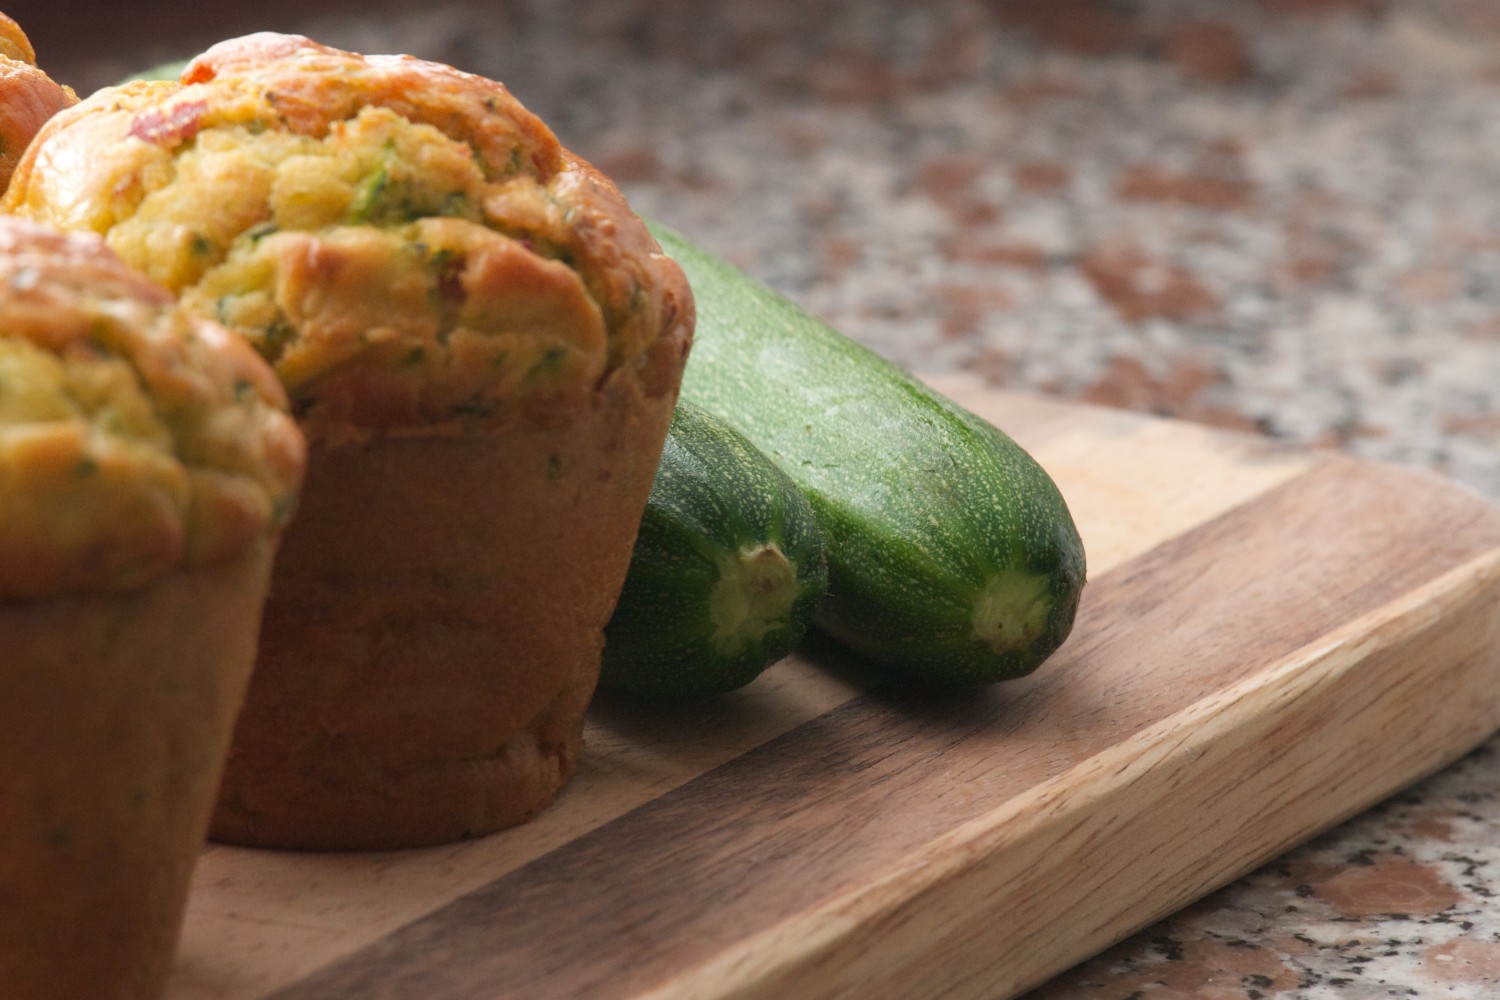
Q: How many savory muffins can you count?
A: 3